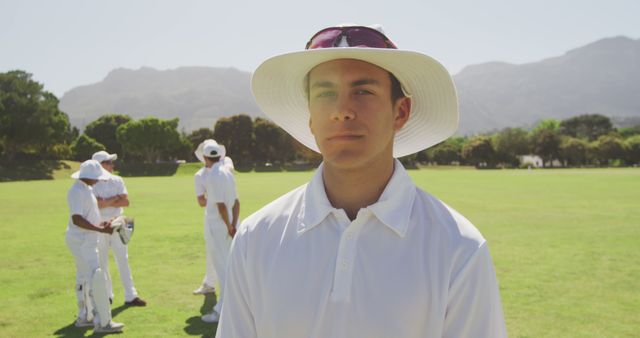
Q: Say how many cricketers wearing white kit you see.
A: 5